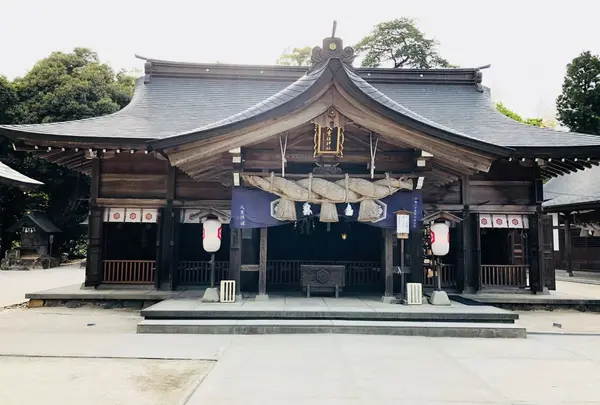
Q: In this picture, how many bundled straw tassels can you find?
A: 3